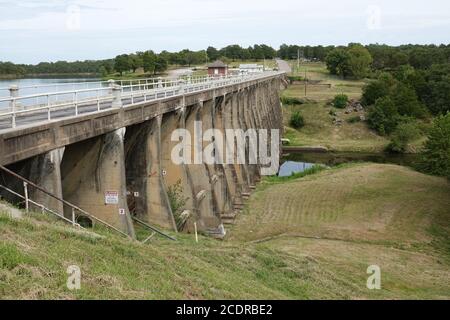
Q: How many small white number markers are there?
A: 3